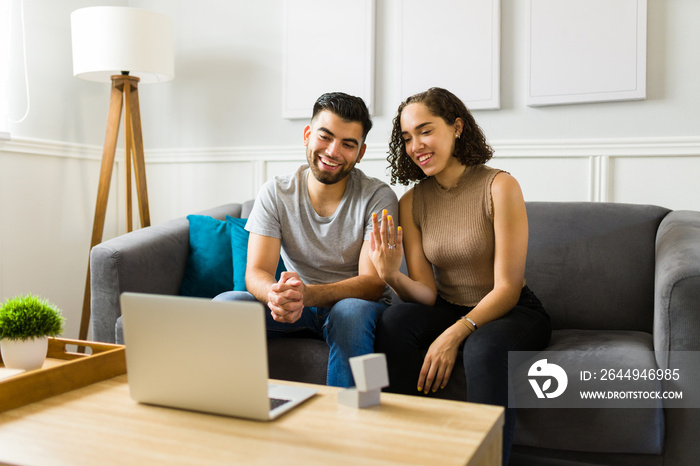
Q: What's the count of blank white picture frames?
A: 3